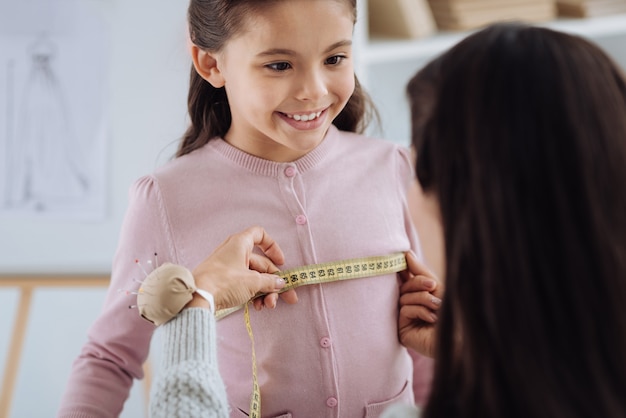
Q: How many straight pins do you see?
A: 8